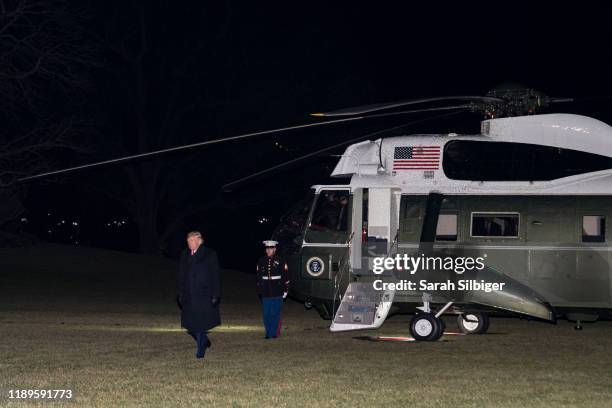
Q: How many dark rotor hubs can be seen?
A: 1